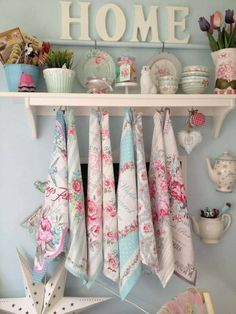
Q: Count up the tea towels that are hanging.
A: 8